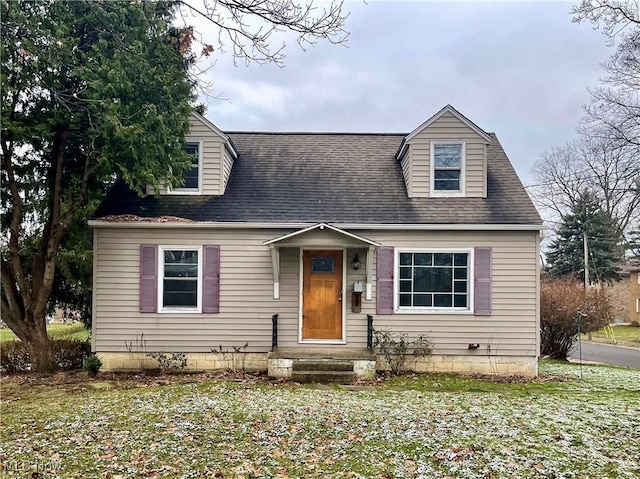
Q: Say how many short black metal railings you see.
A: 2